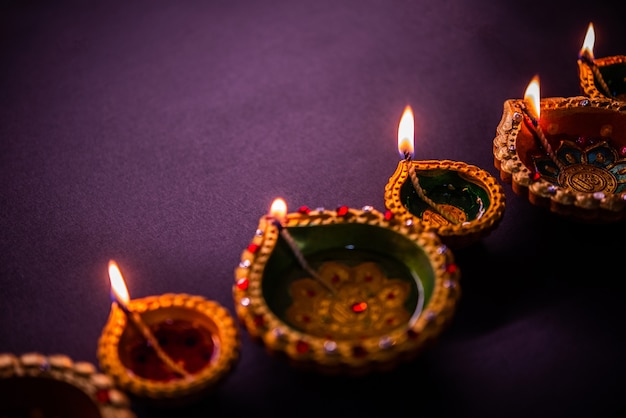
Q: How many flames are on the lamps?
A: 5